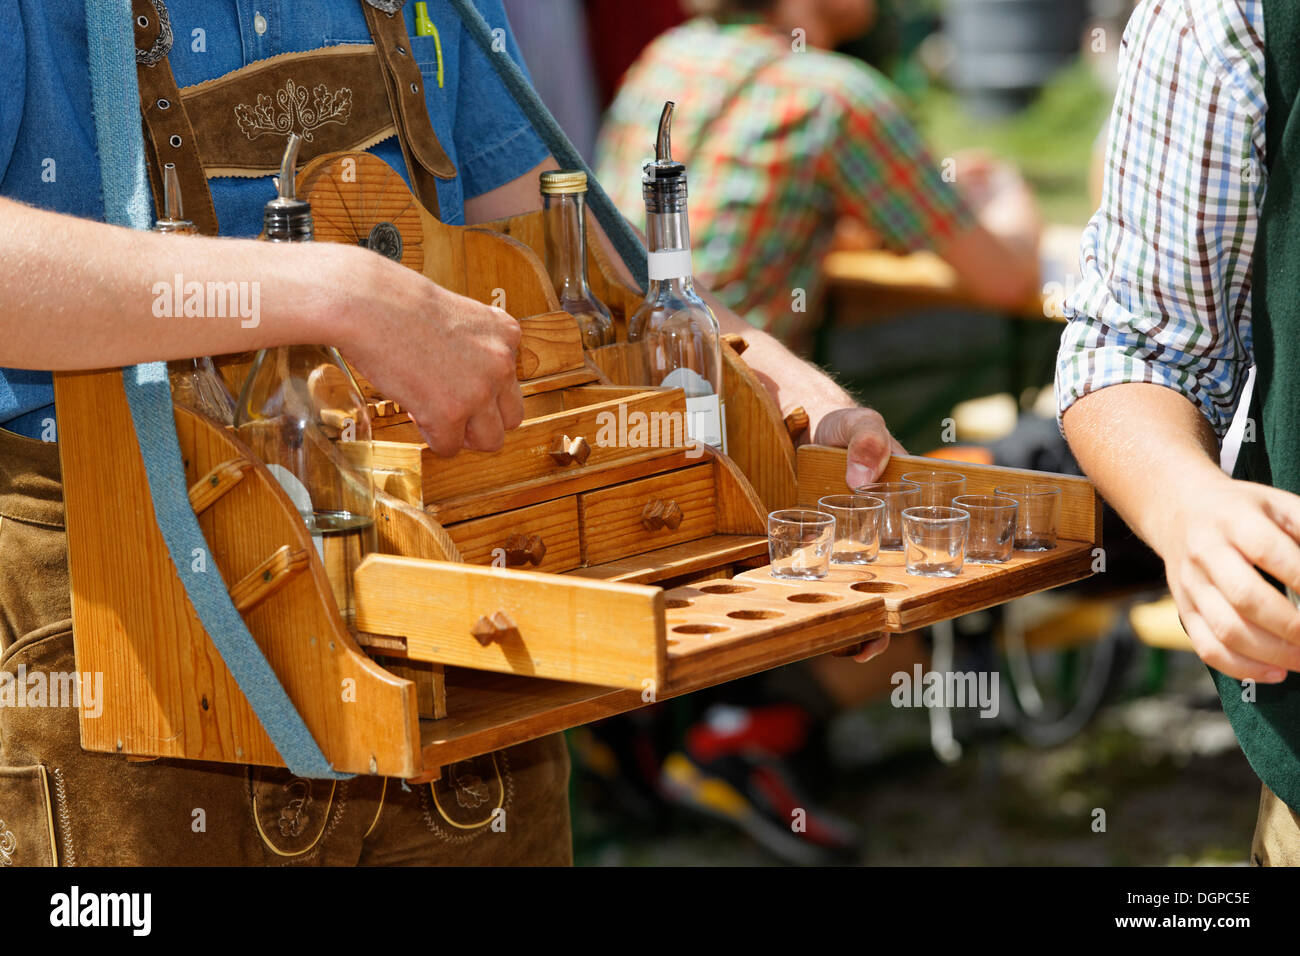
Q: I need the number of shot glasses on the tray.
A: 7